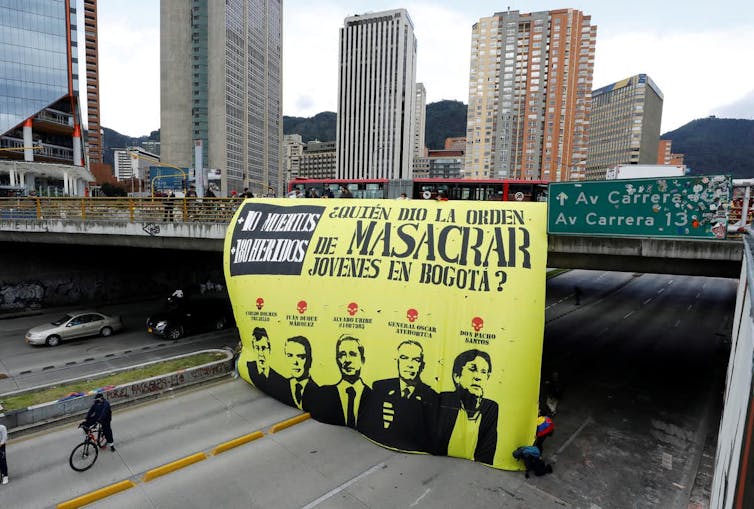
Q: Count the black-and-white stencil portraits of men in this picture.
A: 5